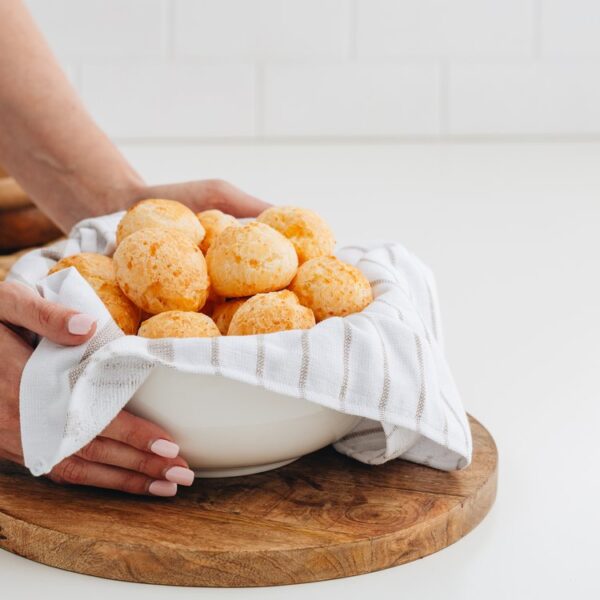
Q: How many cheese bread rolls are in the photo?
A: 11